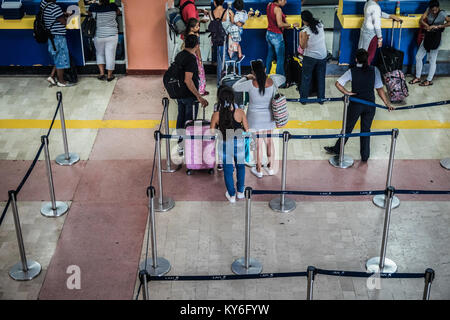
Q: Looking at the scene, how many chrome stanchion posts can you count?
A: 14